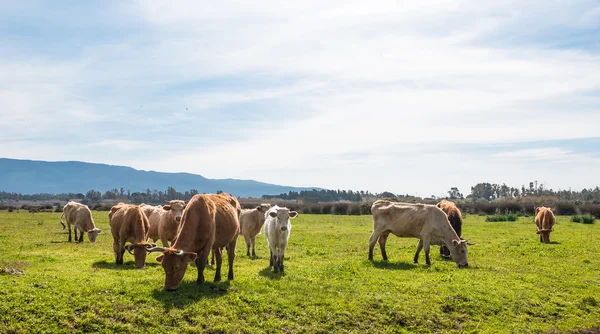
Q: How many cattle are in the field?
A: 9